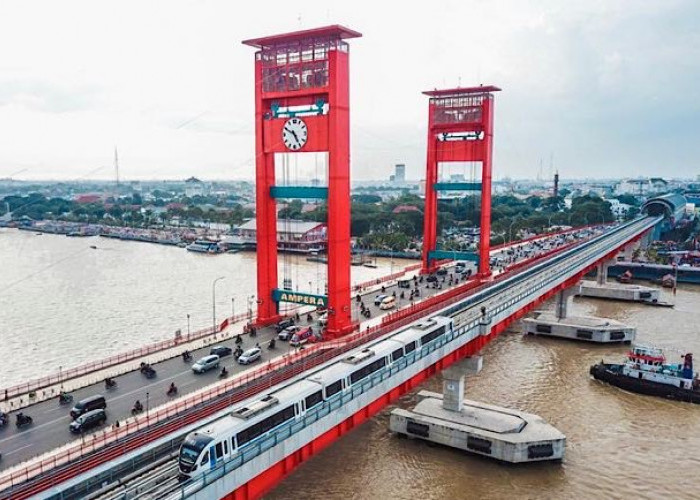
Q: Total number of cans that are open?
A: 0